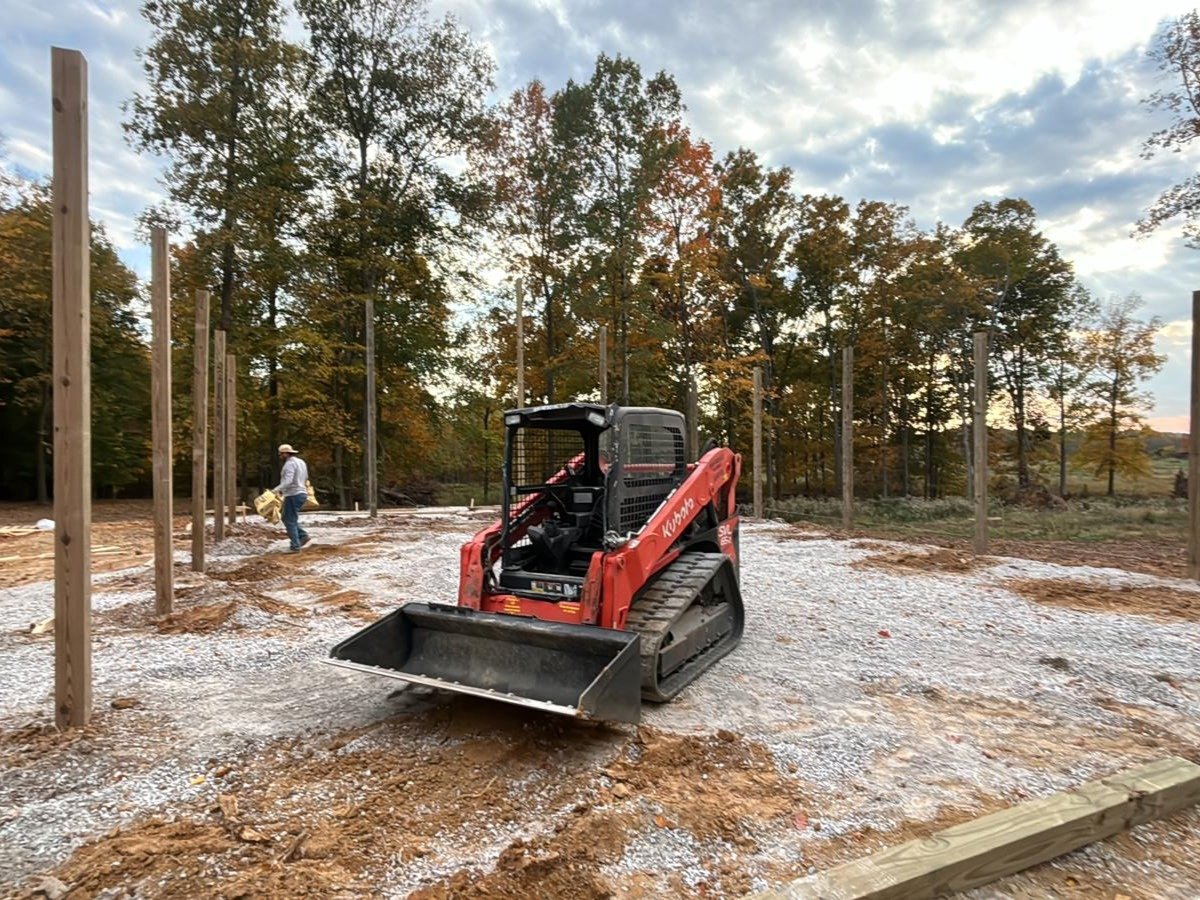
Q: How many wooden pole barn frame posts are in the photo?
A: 13